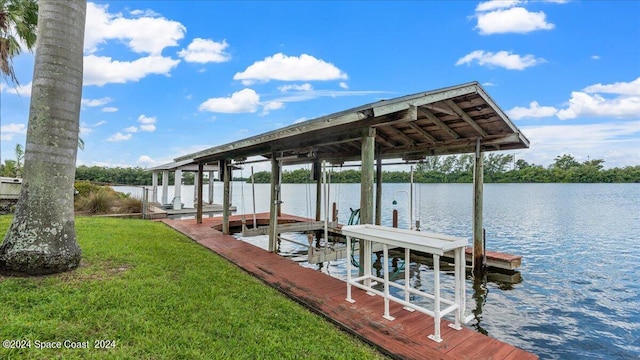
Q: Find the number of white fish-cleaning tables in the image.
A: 1